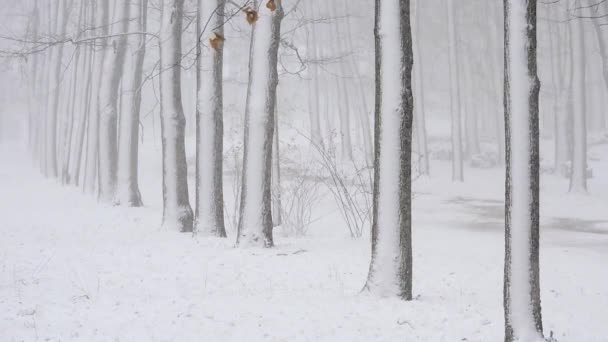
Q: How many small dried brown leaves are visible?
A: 3